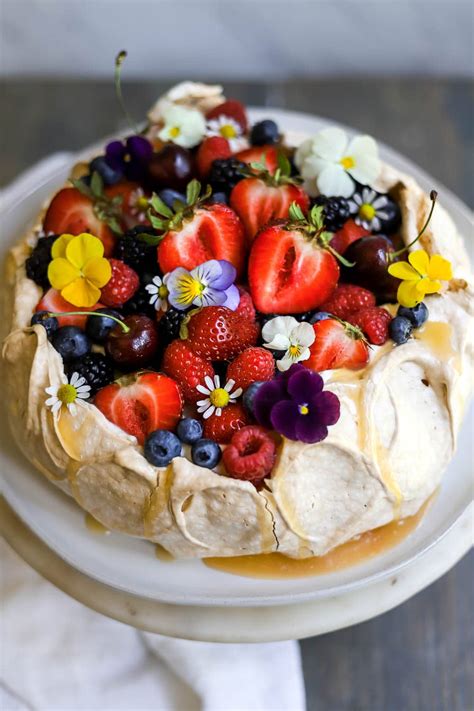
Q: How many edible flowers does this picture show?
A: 14